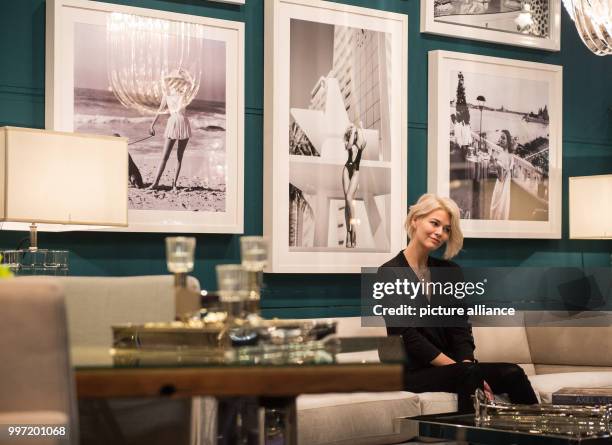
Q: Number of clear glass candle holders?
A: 3